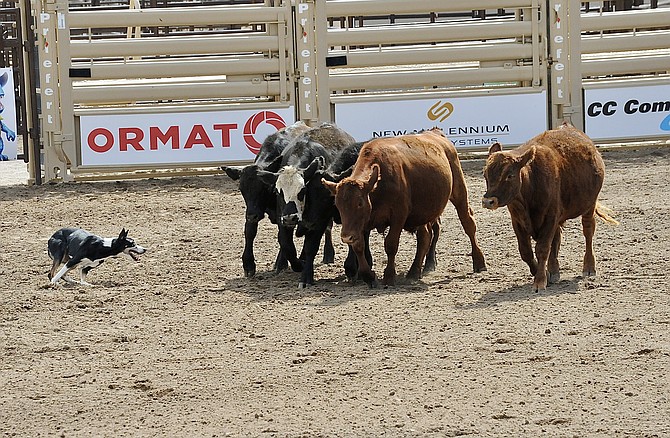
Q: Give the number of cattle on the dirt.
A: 5